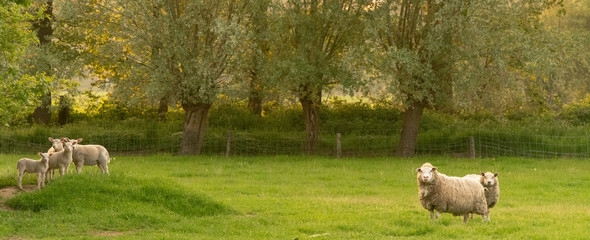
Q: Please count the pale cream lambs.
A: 4